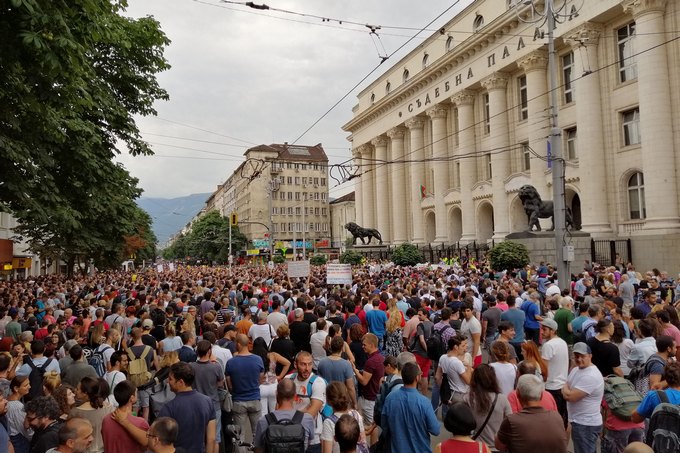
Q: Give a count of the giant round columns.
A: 11